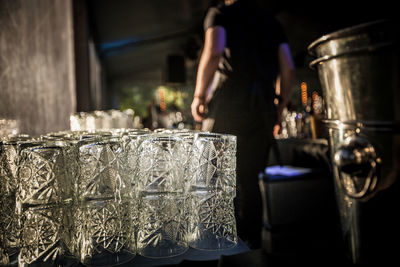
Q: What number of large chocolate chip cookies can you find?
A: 0